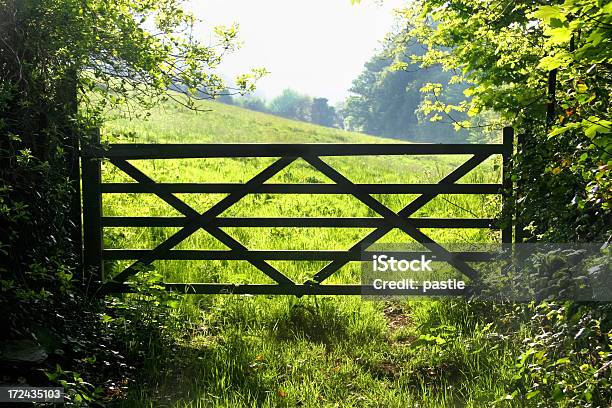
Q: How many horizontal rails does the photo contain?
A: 5